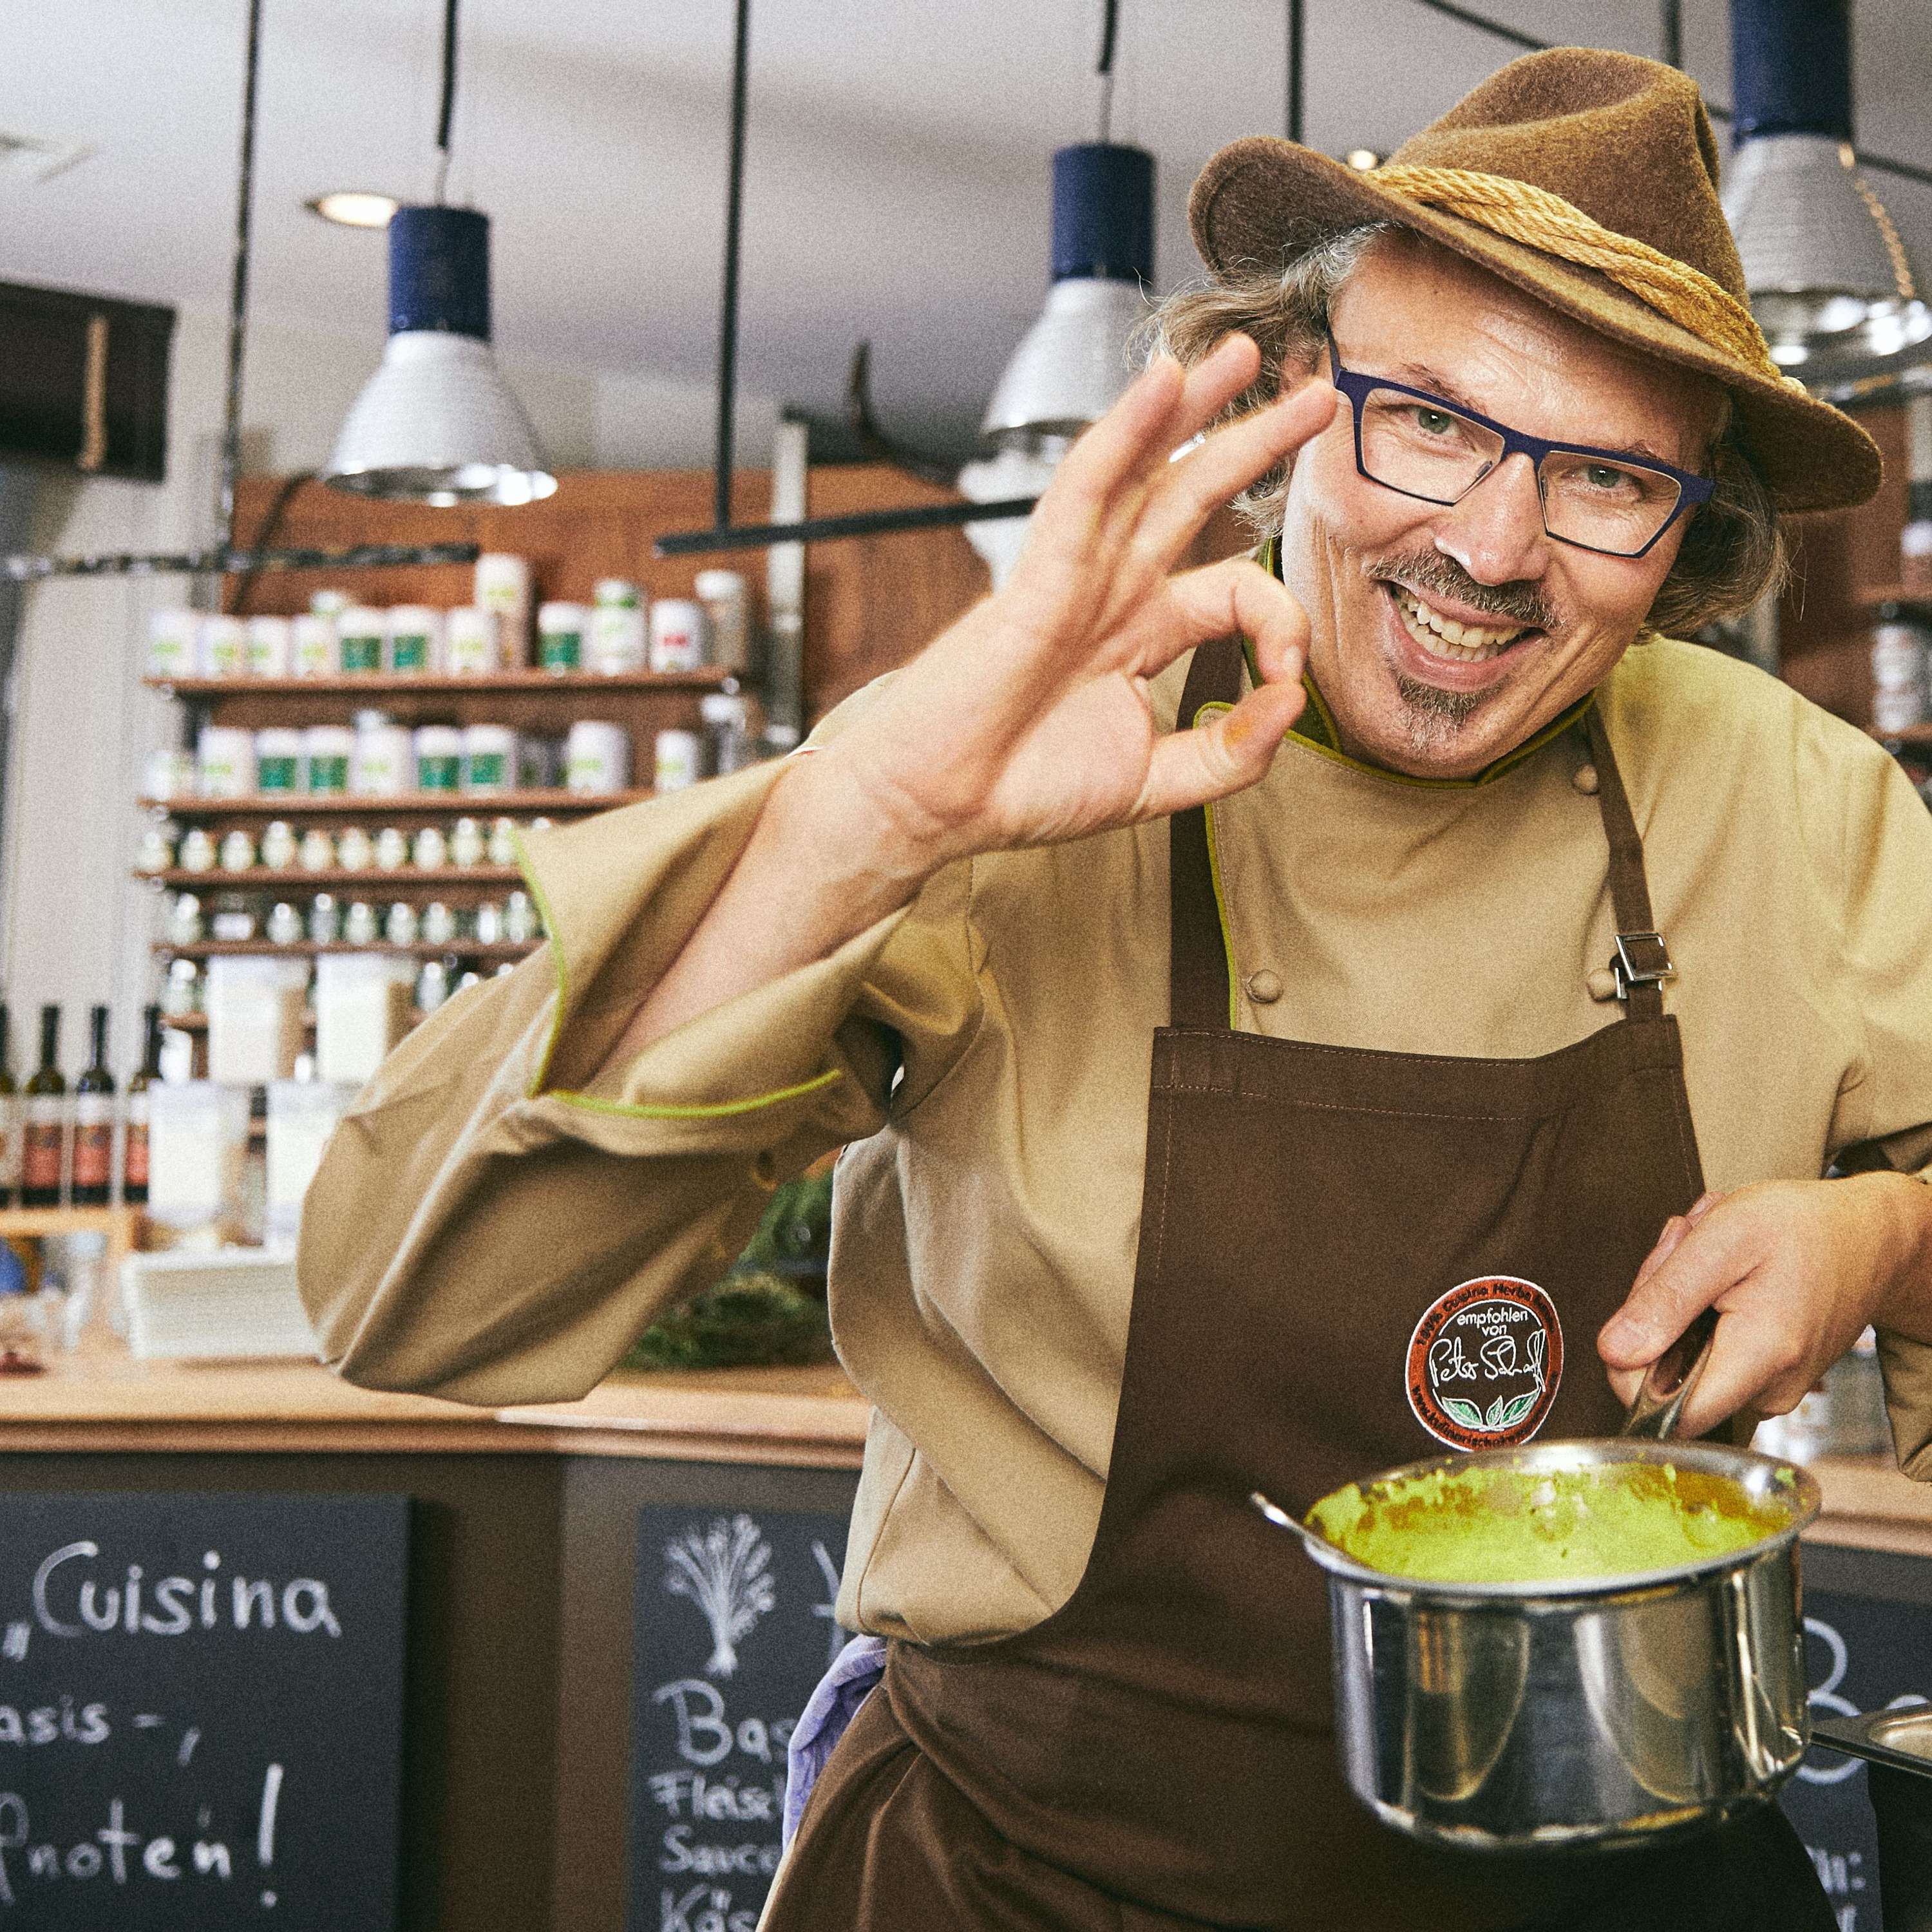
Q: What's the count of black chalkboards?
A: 3